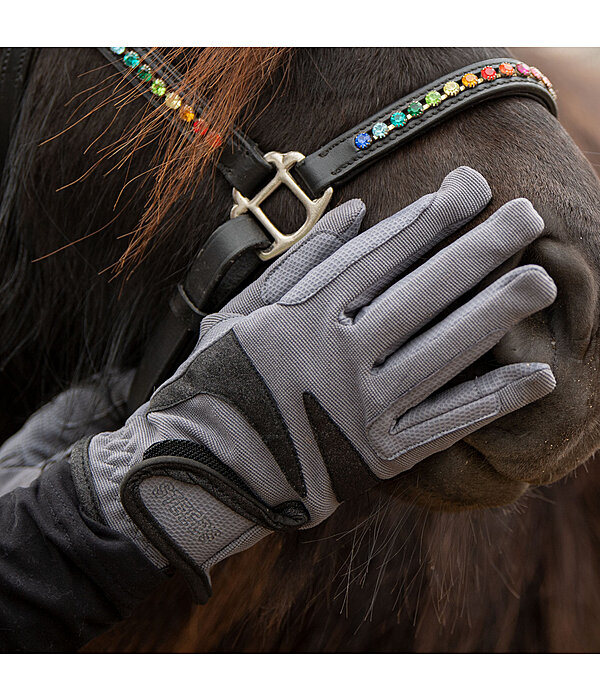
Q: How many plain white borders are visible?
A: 2